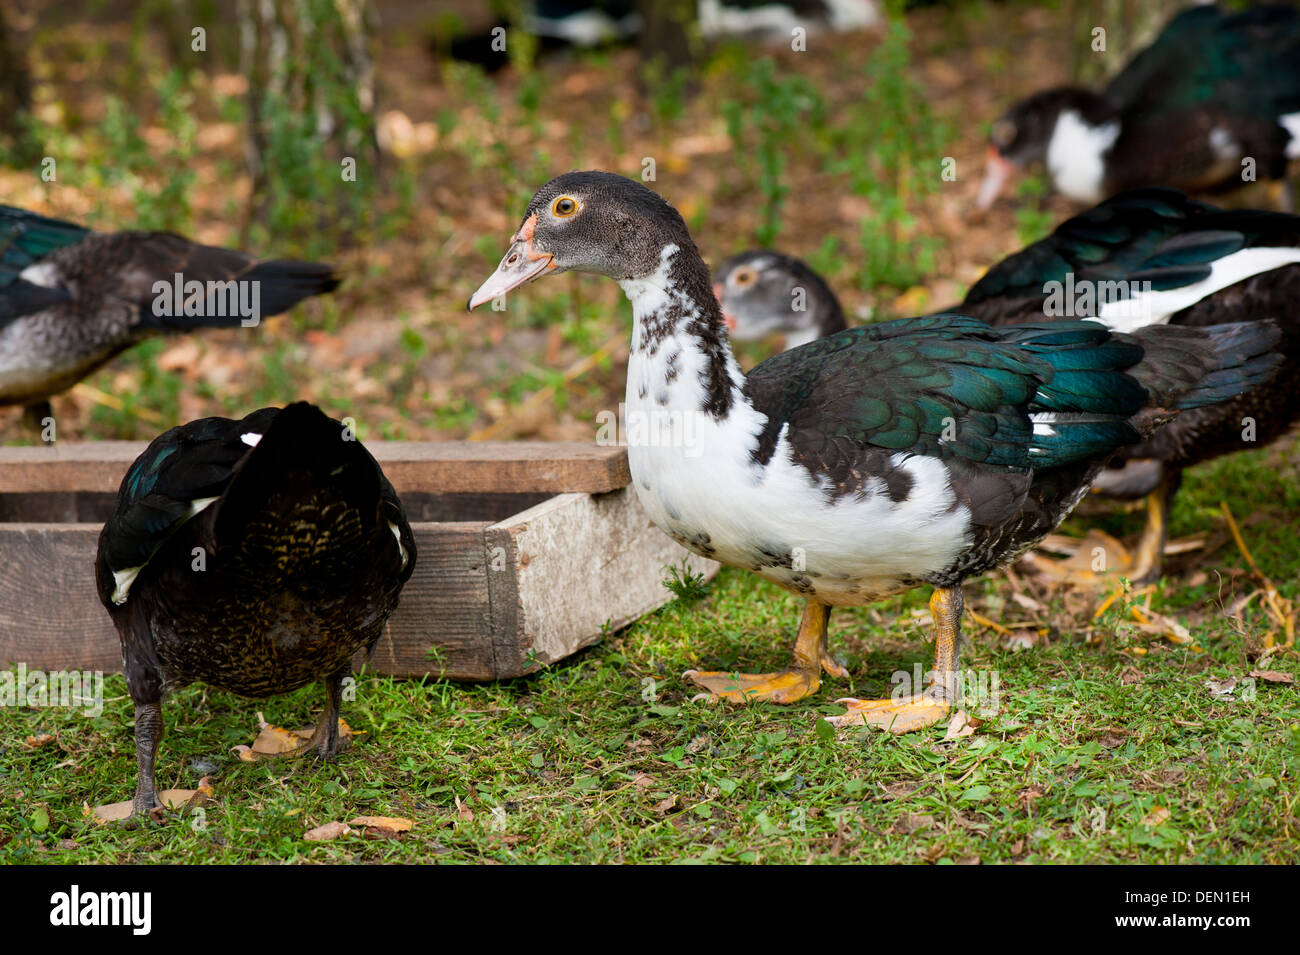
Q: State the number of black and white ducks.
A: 6